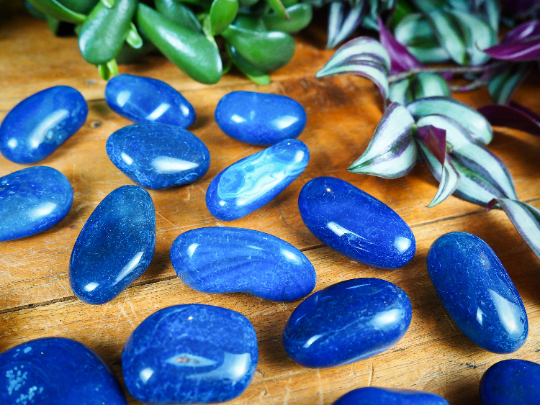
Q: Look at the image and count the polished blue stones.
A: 15